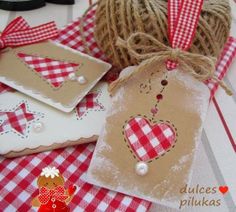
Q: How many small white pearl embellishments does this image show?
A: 4